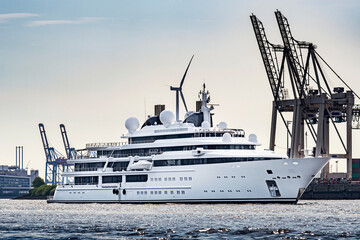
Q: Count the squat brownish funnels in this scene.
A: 2